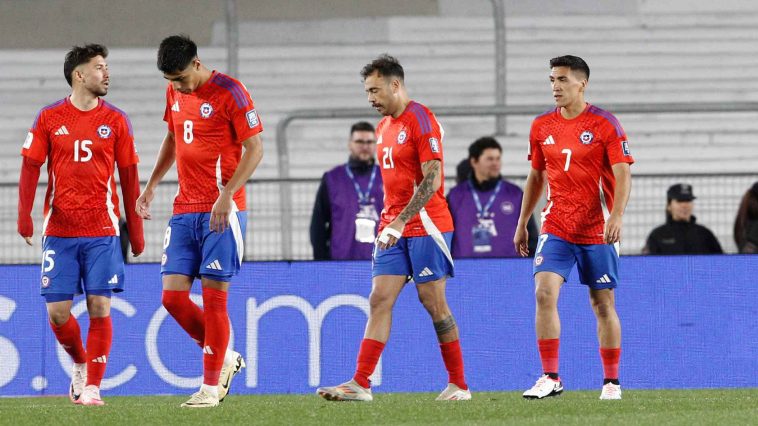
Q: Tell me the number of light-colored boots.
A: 8